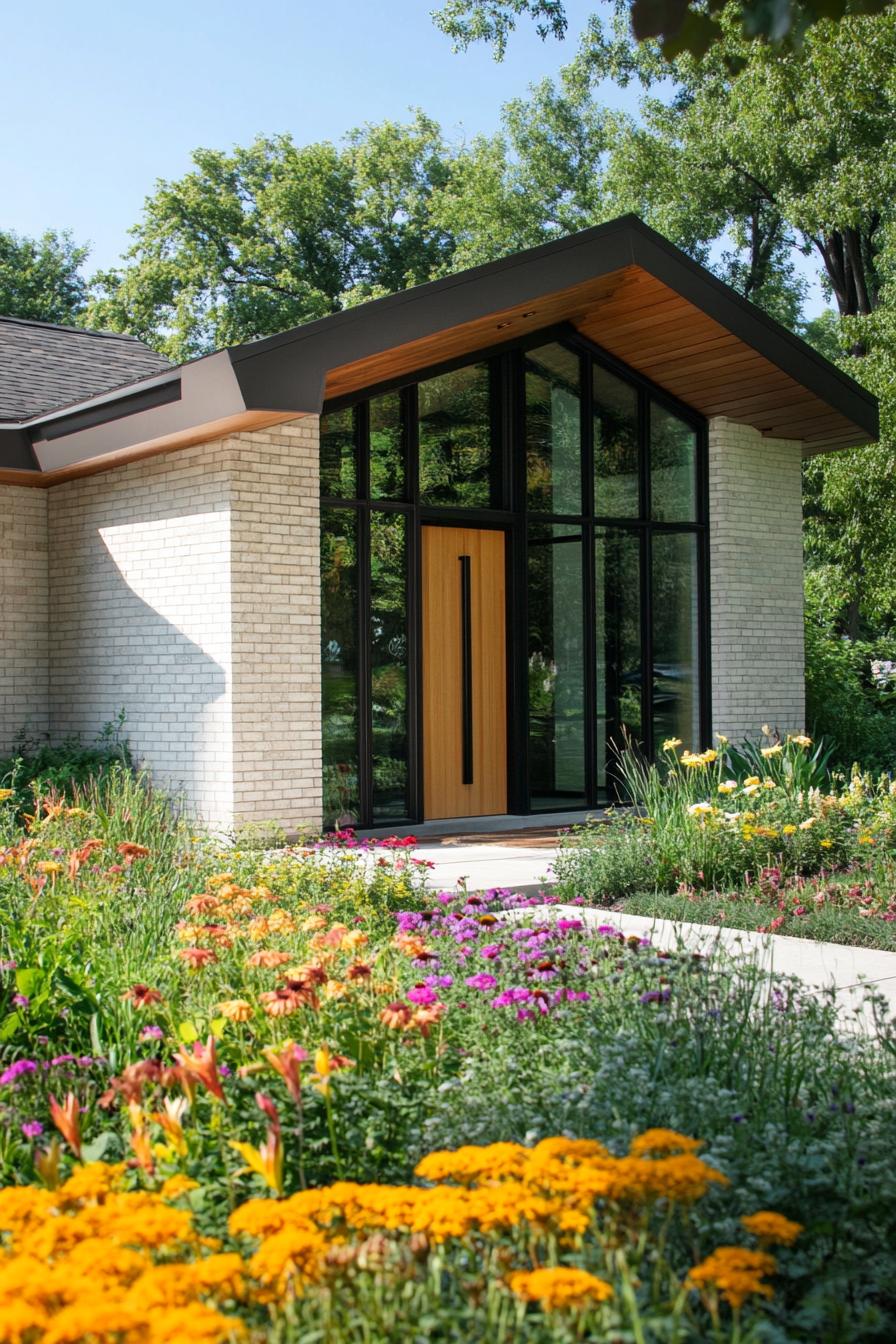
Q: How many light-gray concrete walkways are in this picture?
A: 1